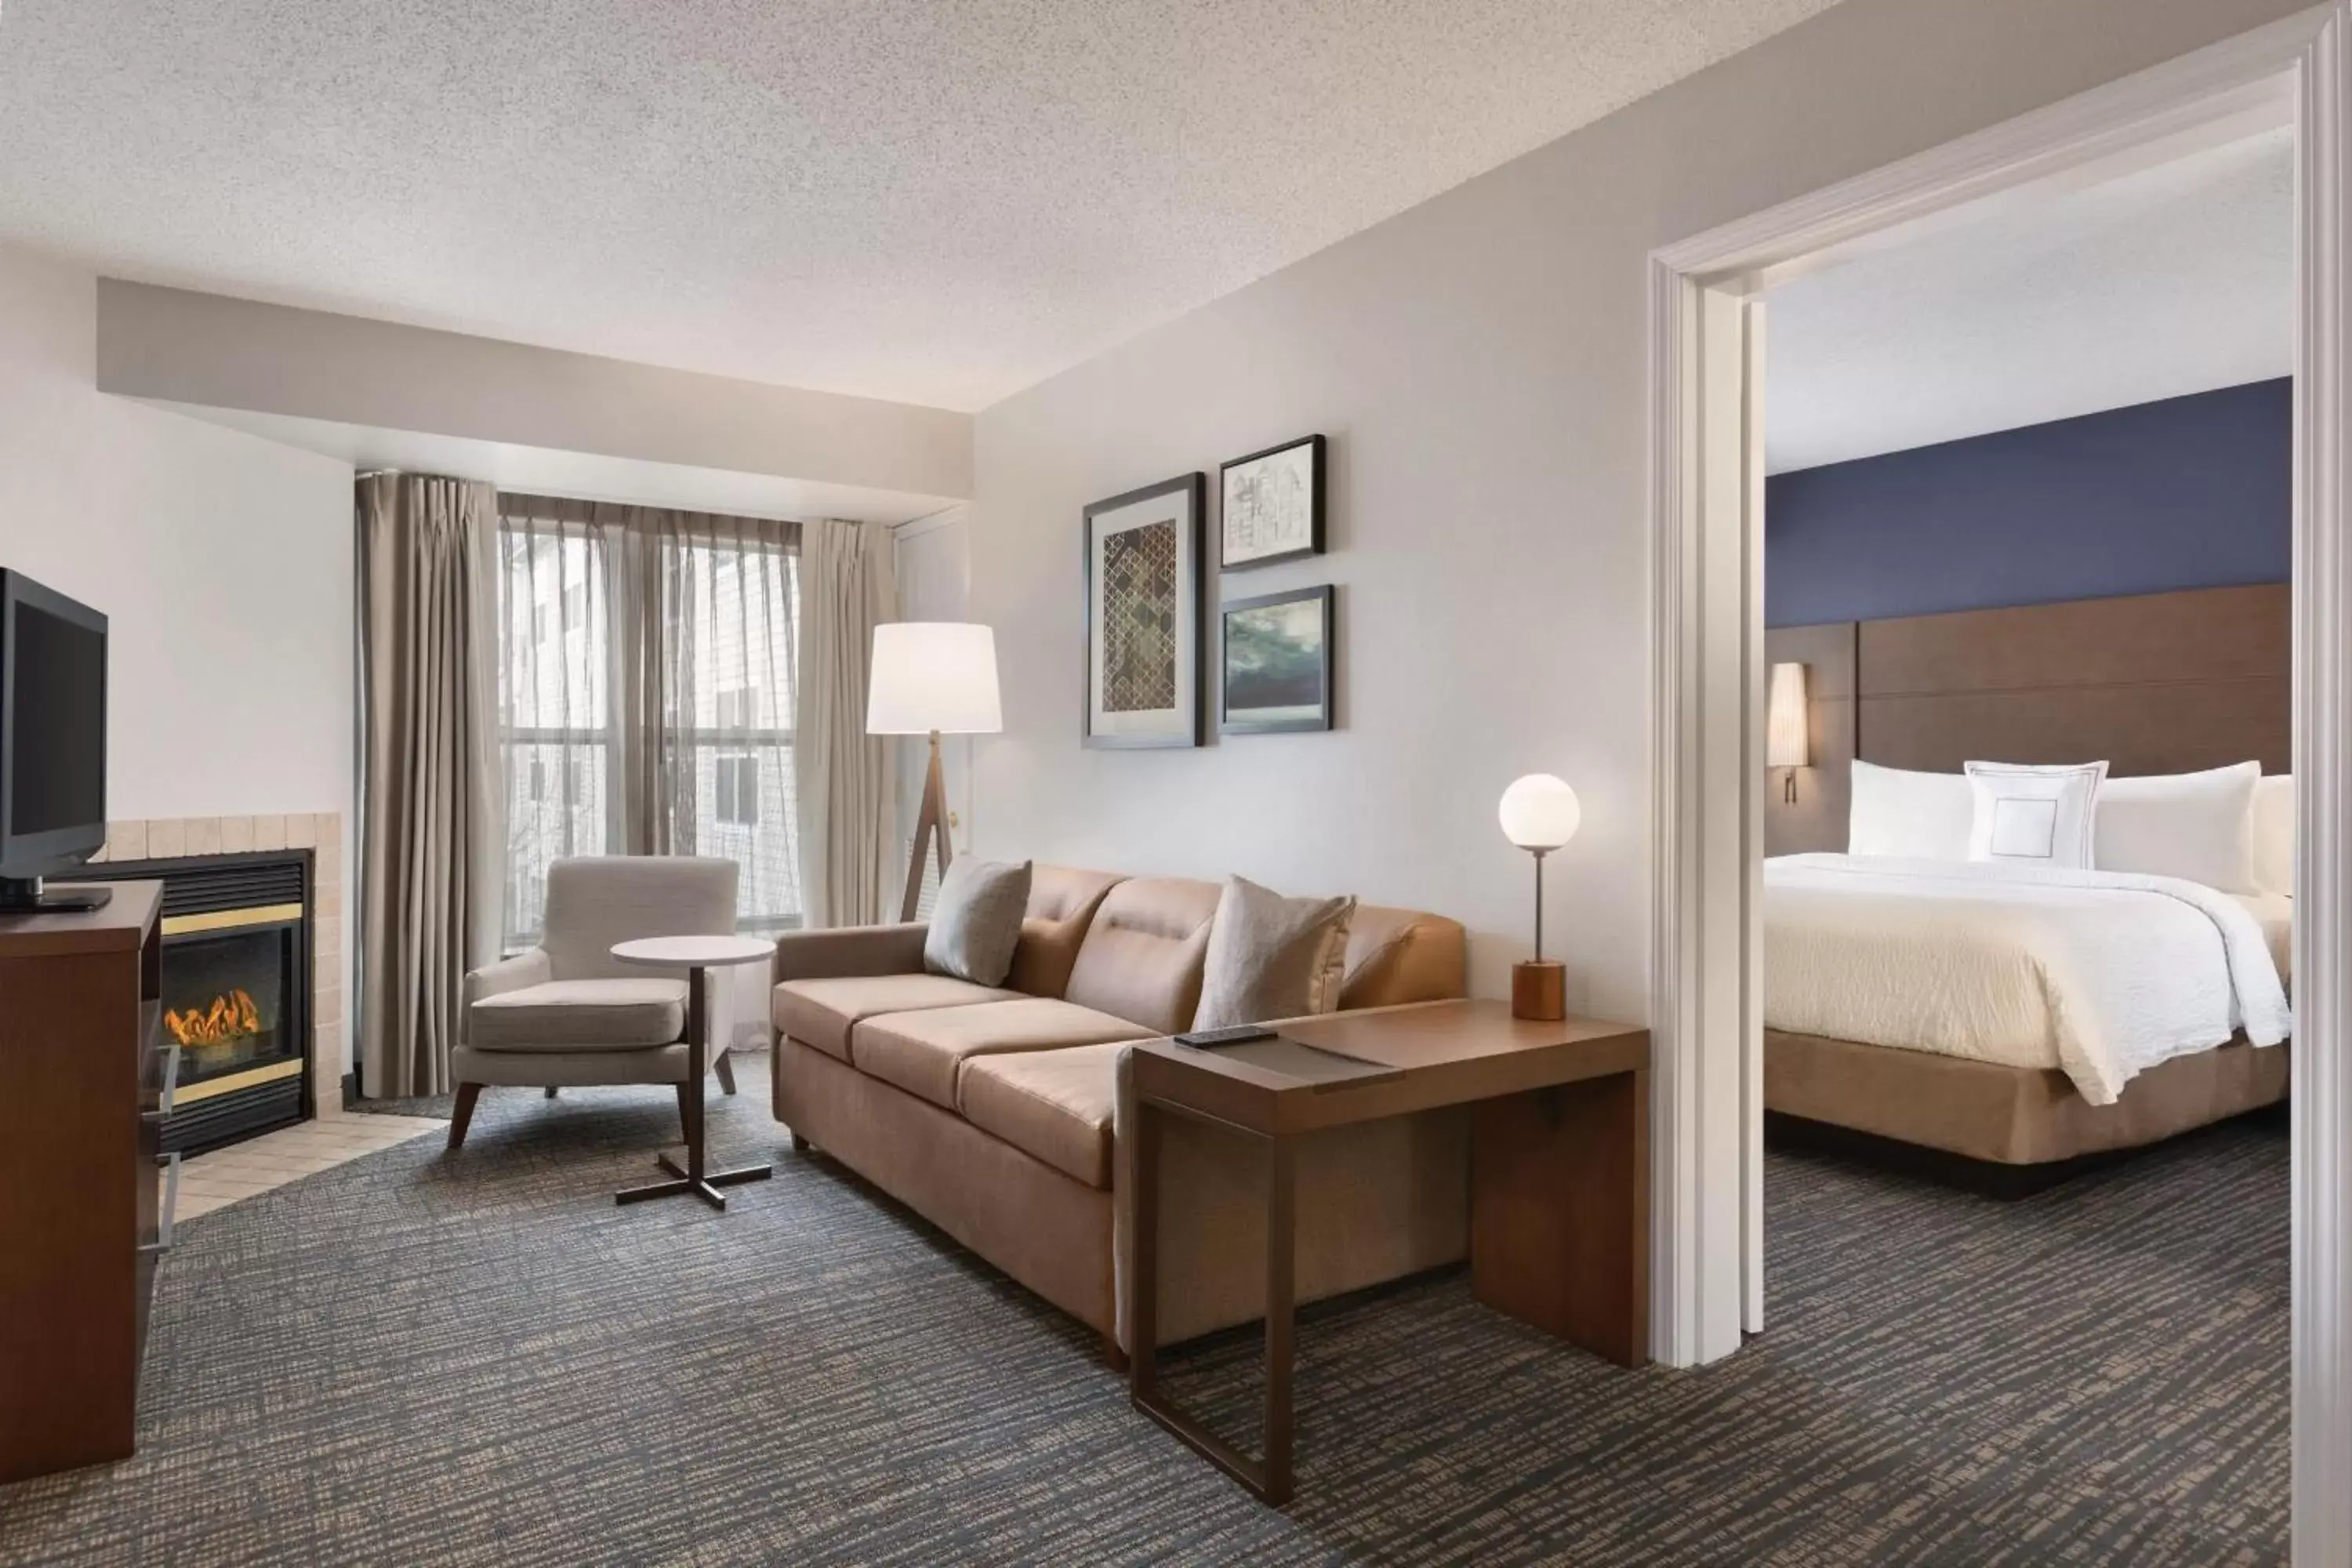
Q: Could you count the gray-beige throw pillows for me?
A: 2